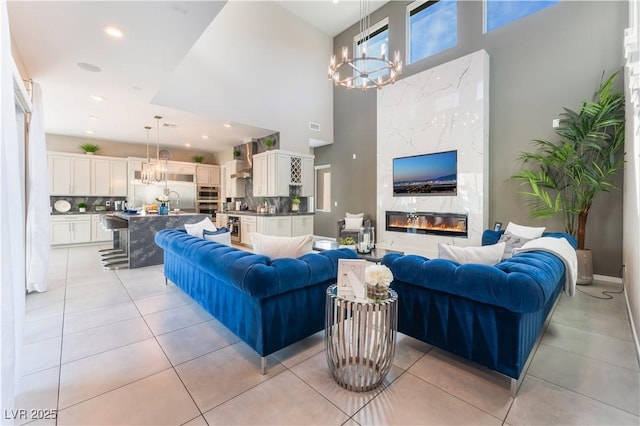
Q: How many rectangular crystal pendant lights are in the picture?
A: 2